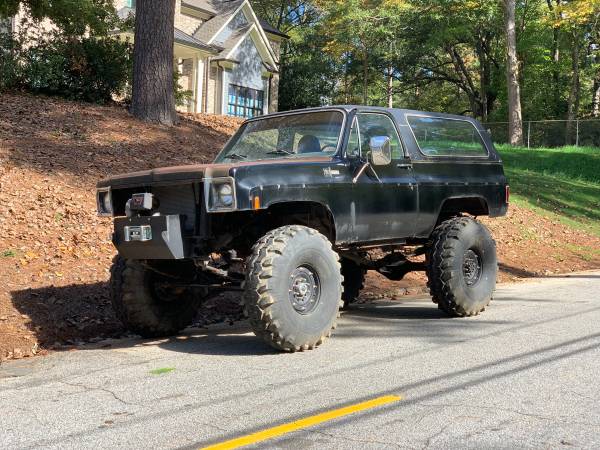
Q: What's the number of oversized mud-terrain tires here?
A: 4